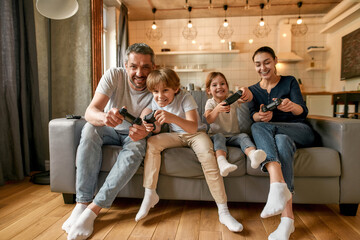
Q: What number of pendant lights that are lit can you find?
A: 5